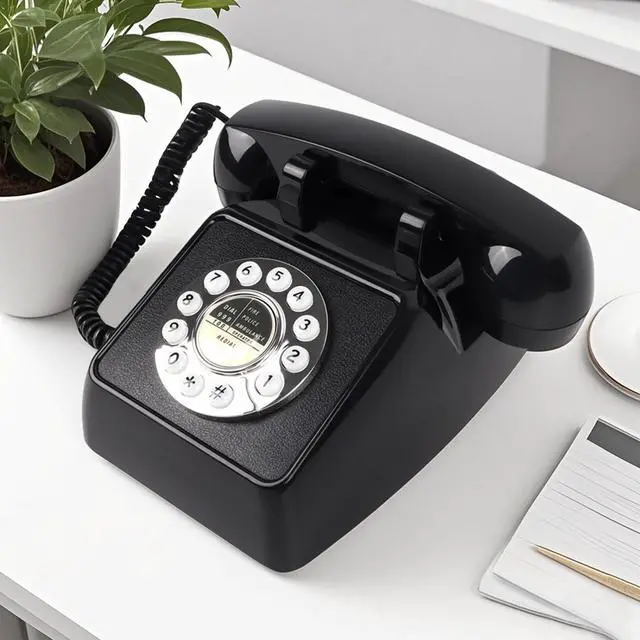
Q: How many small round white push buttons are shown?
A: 12